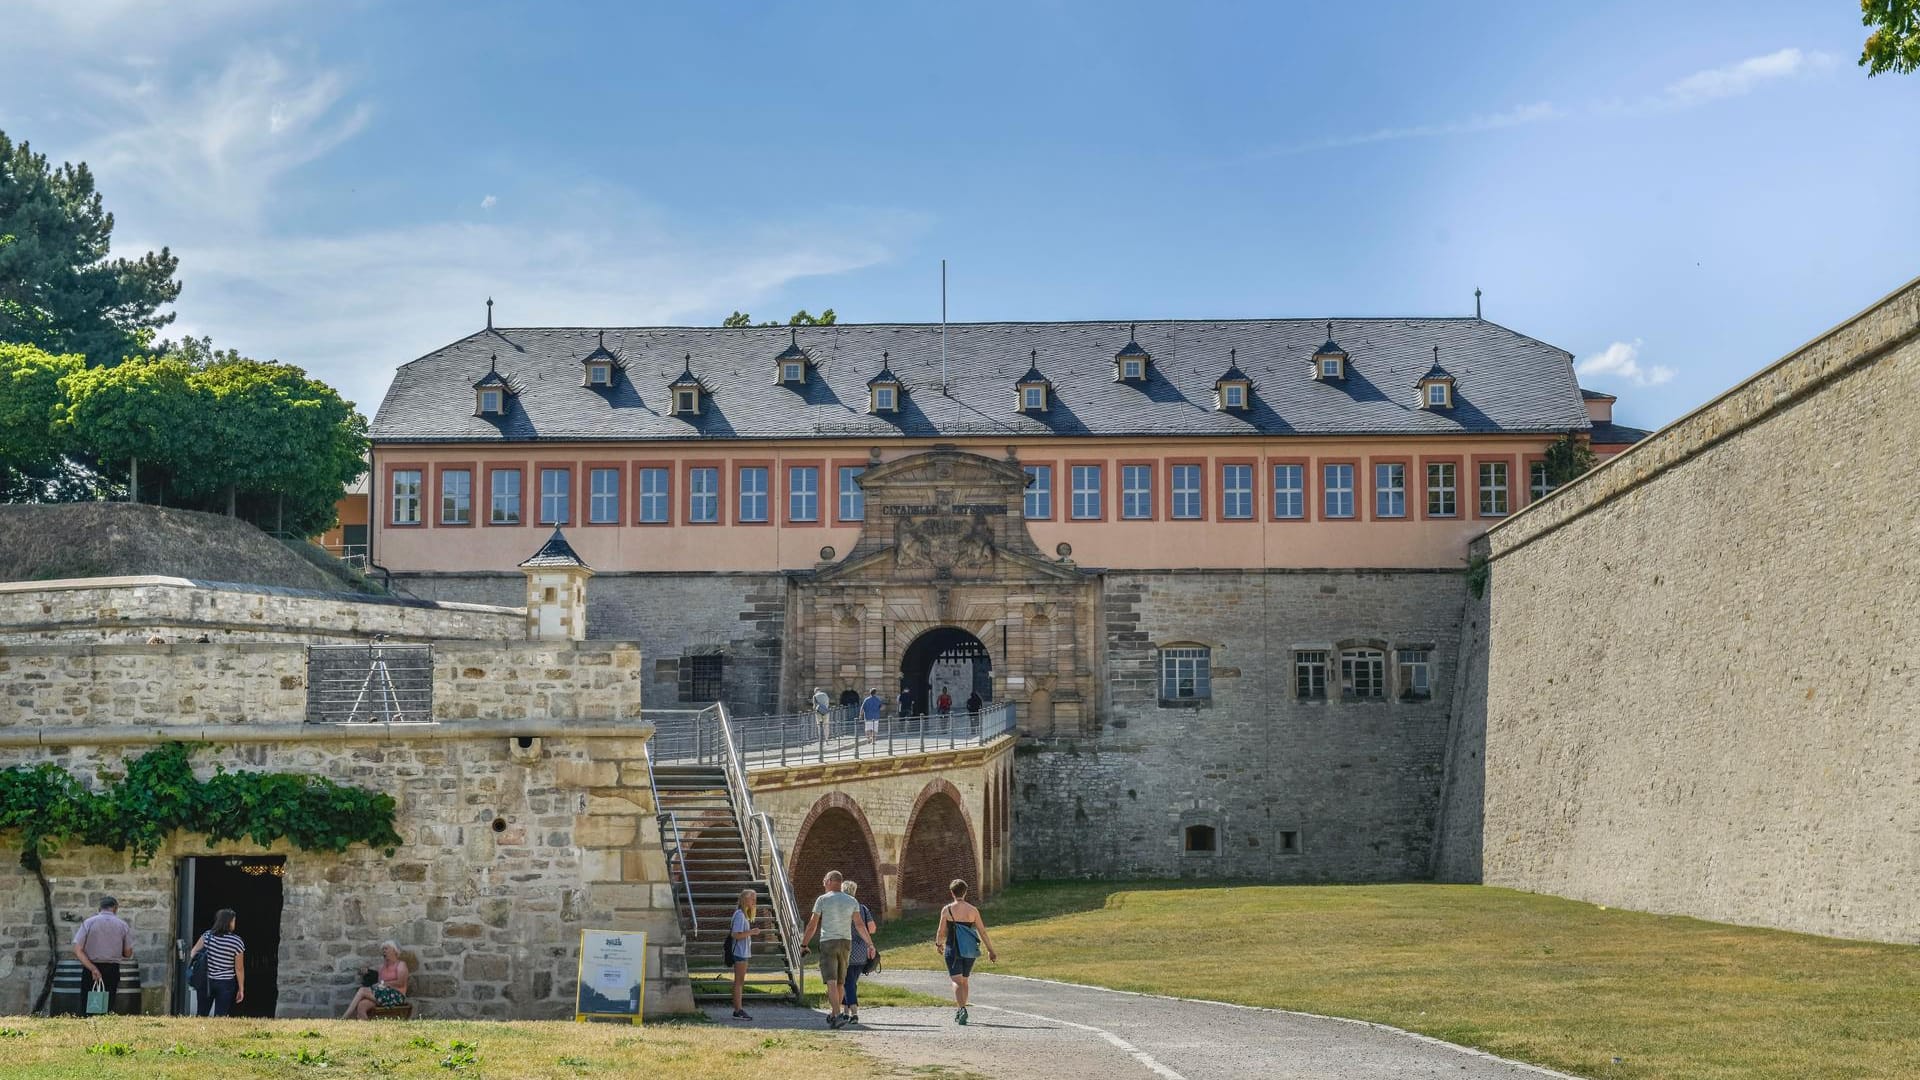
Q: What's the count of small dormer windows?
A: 10